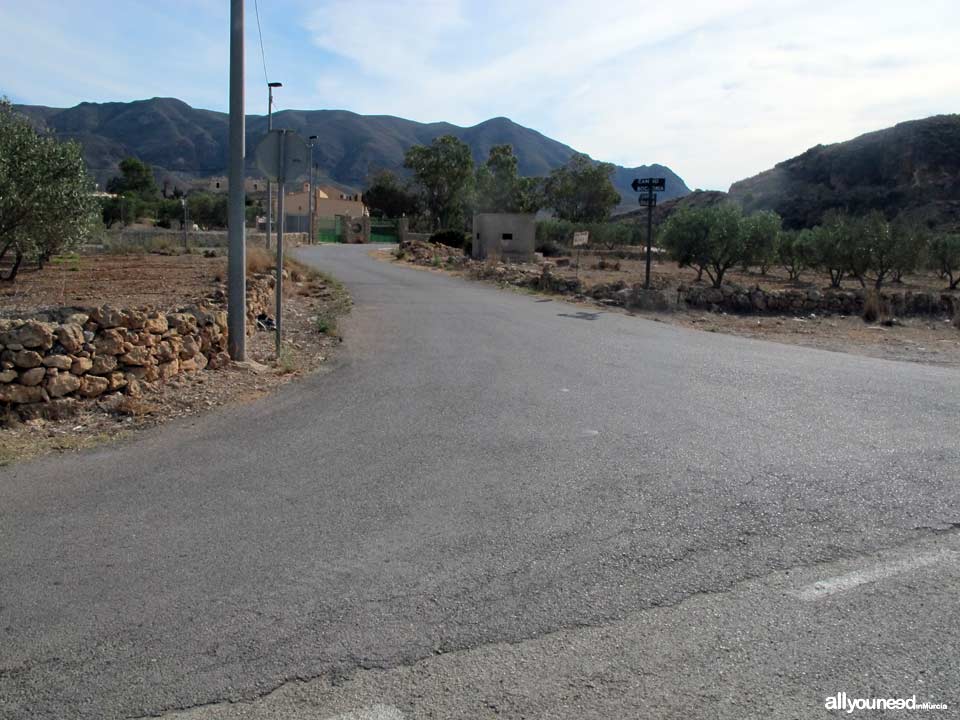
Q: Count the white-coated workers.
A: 0